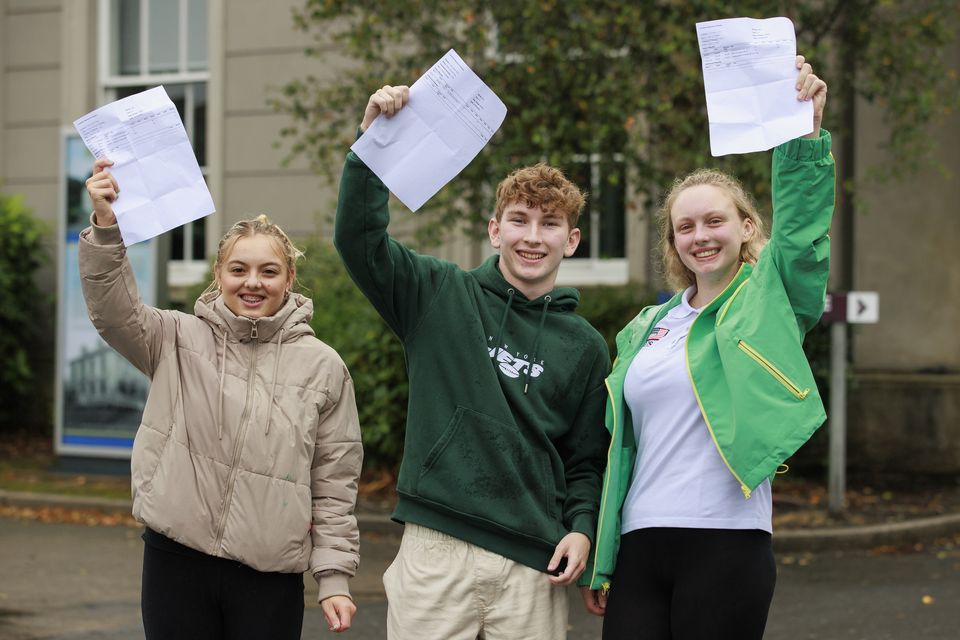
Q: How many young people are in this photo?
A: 3